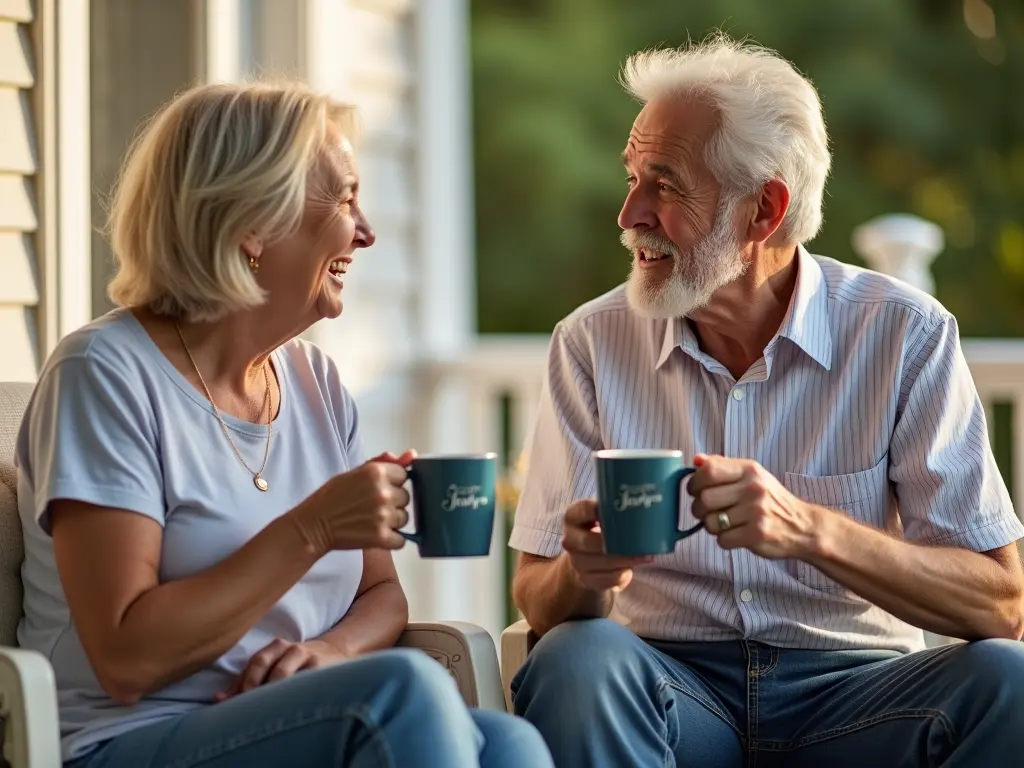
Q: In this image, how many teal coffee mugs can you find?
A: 2